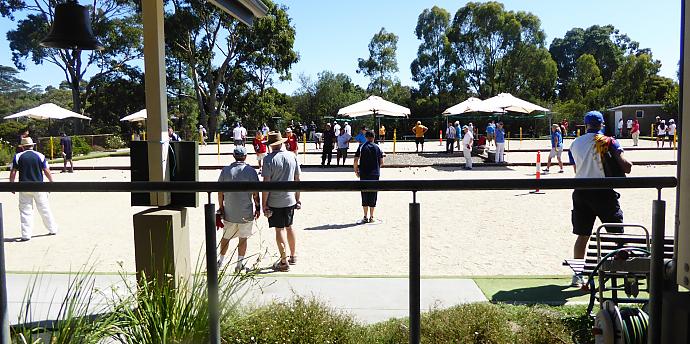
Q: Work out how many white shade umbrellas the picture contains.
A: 5